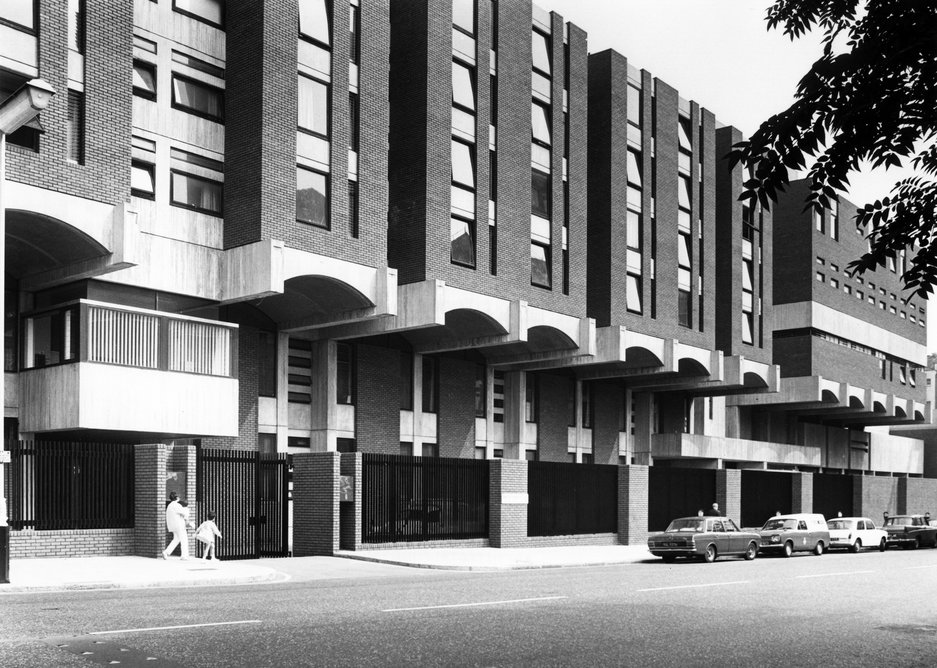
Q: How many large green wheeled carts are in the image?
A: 0